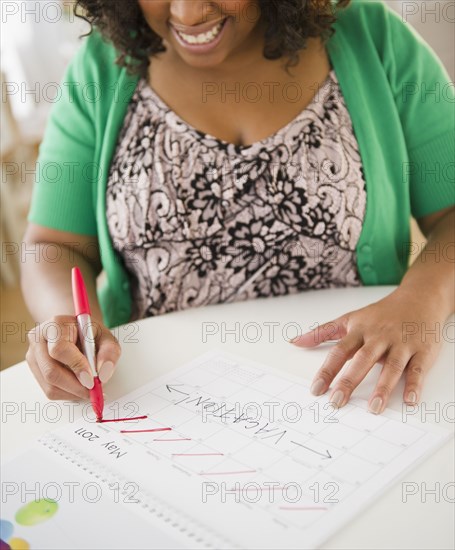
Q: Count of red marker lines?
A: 7